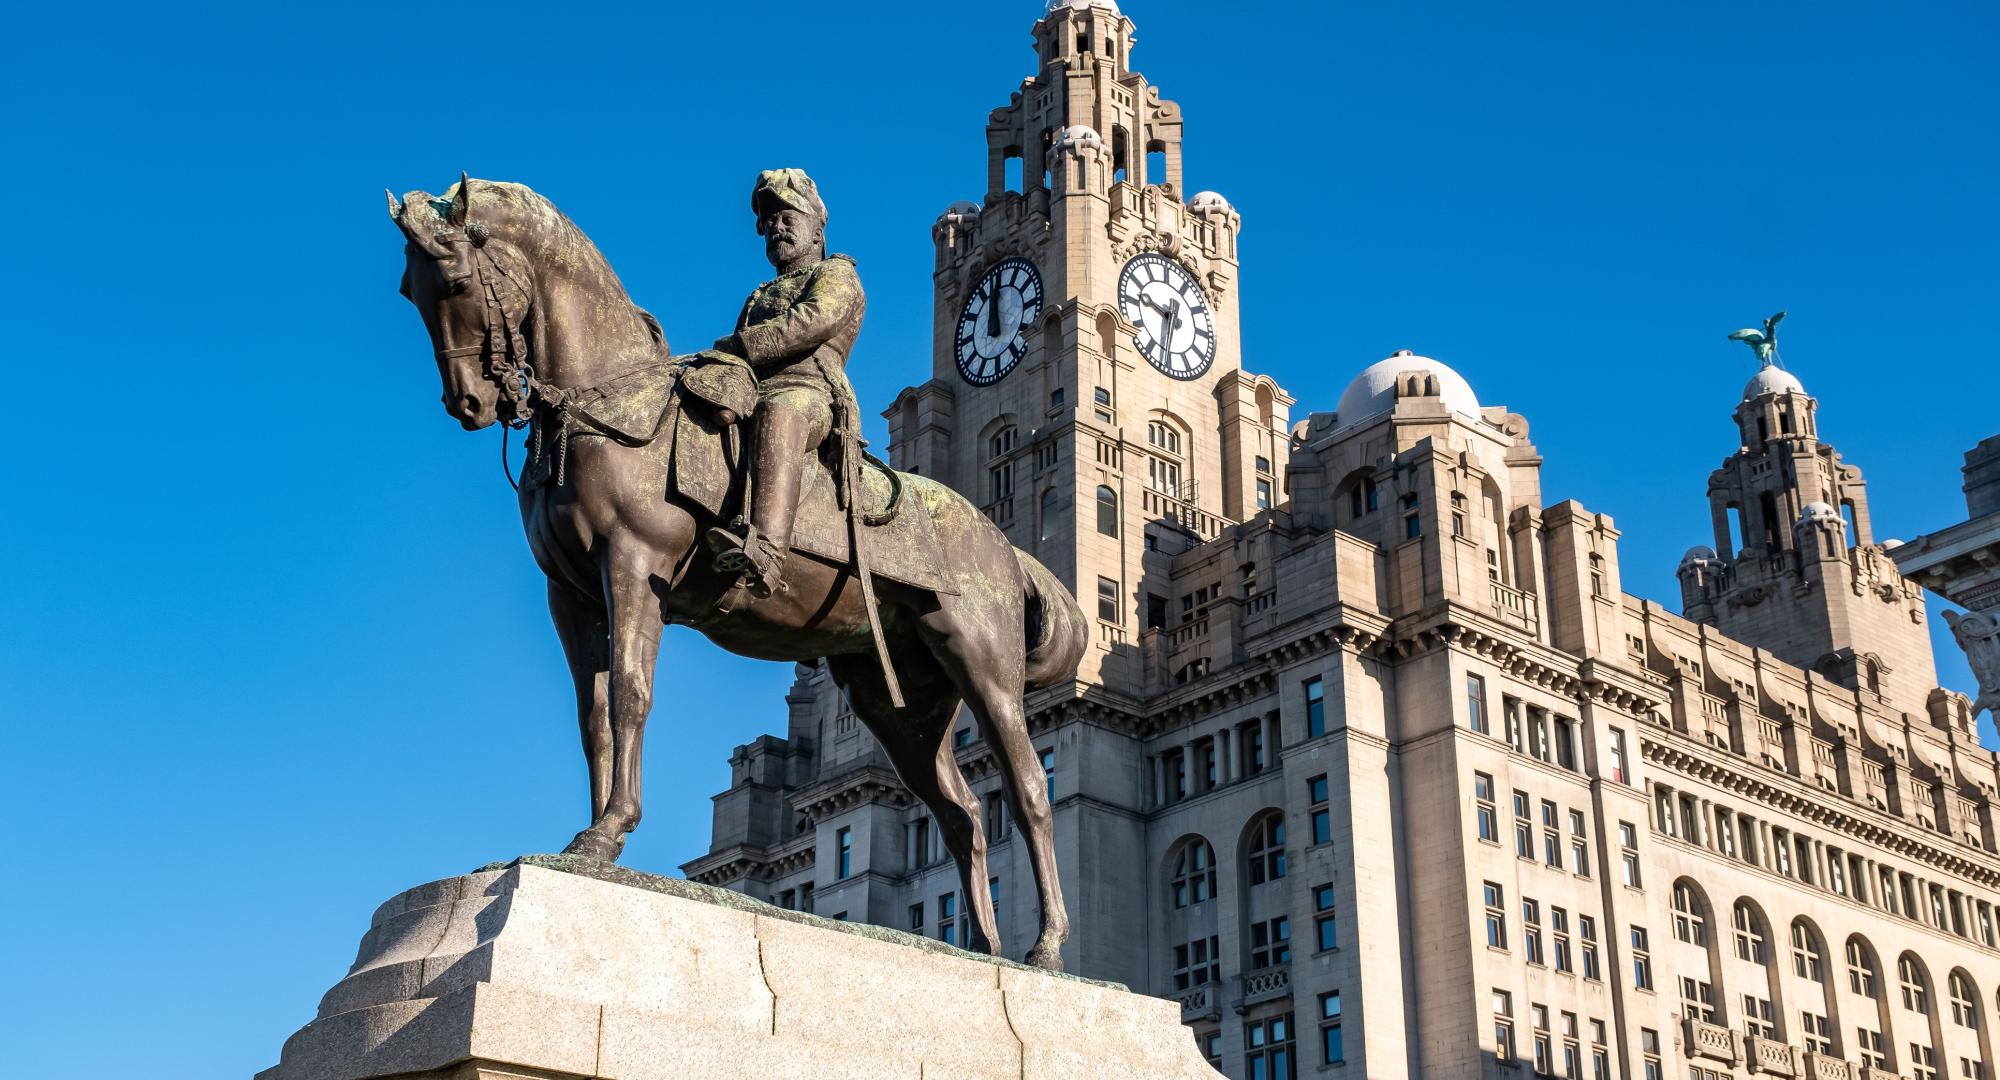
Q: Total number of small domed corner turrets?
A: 6